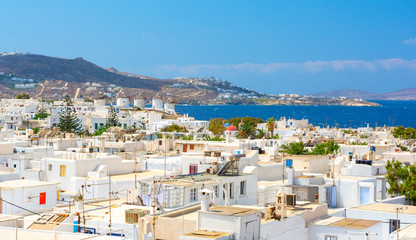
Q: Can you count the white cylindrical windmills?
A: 5